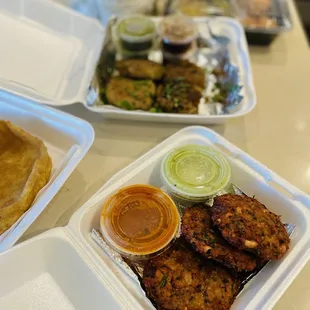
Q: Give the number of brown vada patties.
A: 3